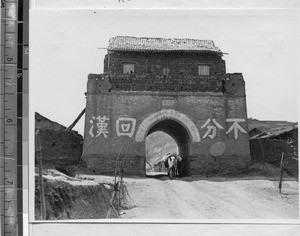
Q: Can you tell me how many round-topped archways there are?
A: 1